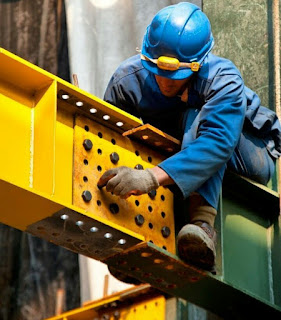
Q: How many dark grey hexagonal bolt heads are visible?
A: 8